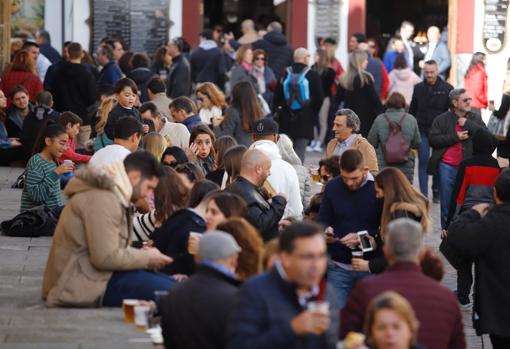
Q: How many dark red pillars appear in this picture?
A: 4